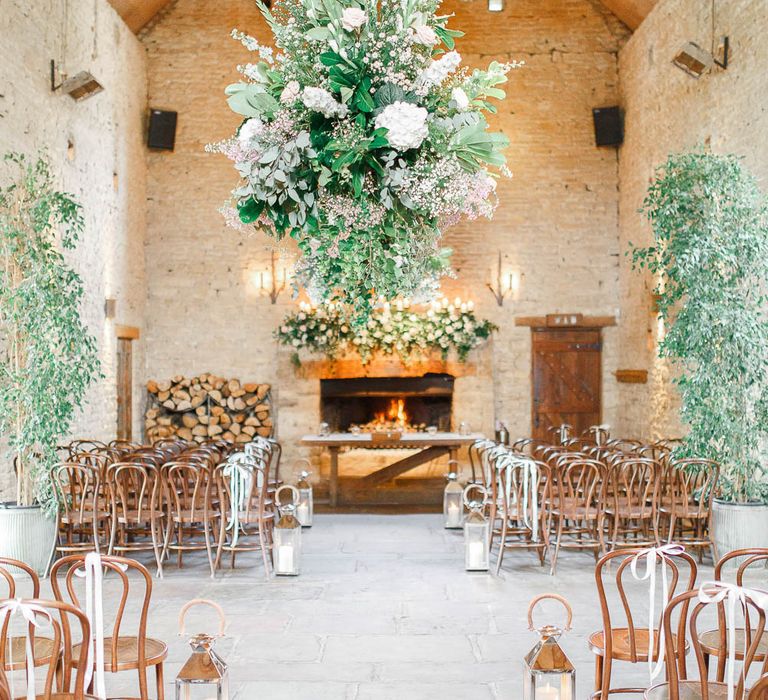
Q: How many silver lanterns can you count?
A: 6